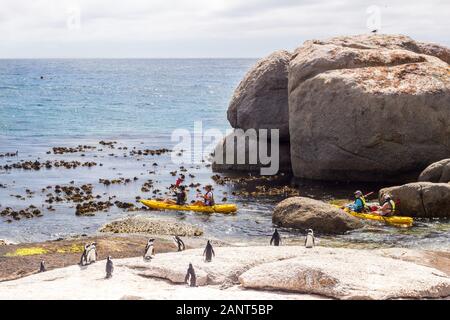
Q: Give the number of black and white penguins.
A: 10